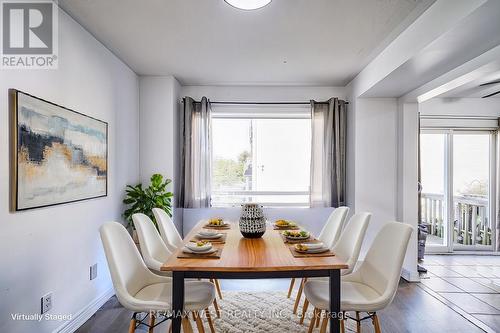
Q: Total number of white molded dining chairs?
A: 6